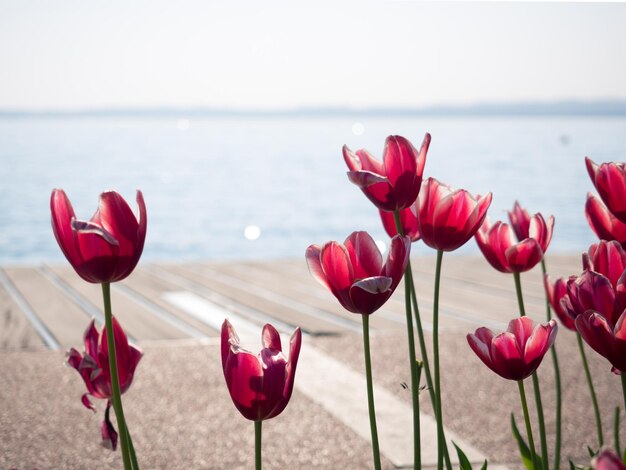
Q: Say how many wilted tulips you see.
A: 1